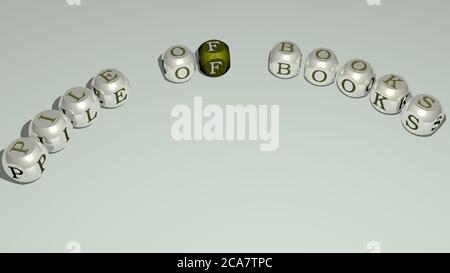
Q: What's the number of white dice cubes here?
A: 10